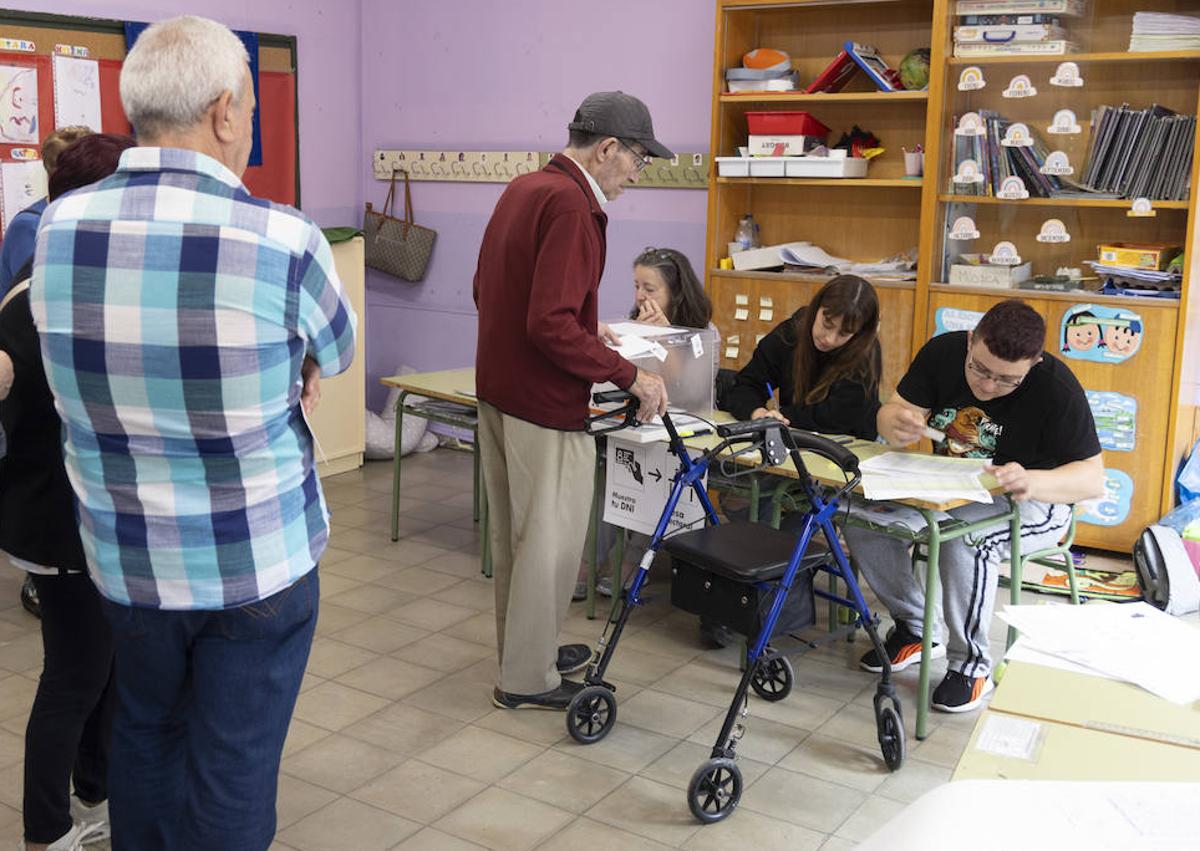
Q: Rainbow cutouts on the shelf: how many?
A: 13